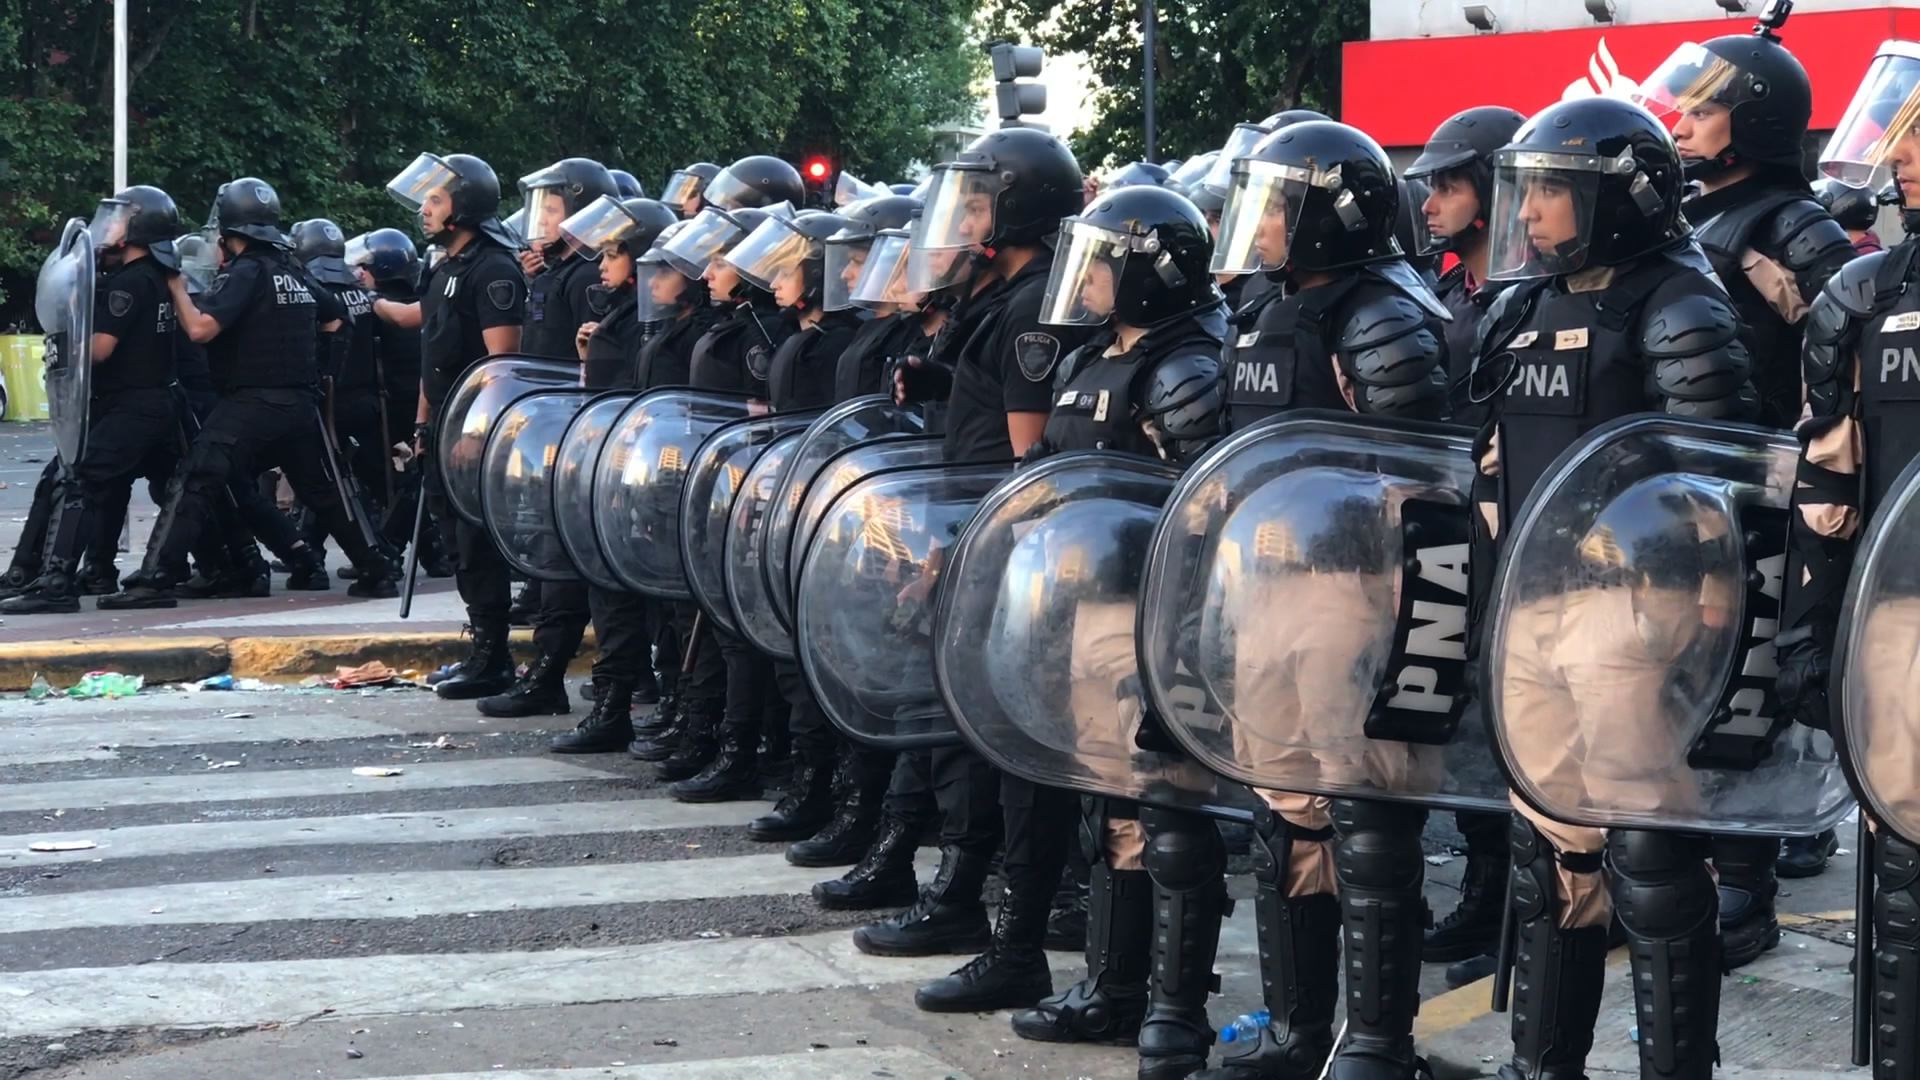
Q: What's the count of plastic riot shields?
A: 14